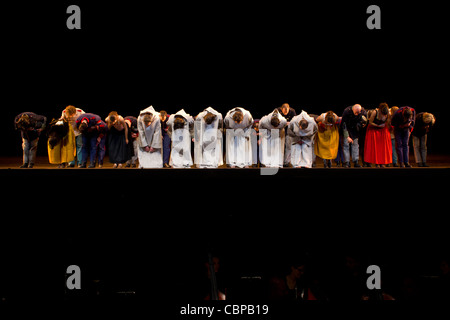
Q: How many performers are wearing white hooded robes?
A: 6